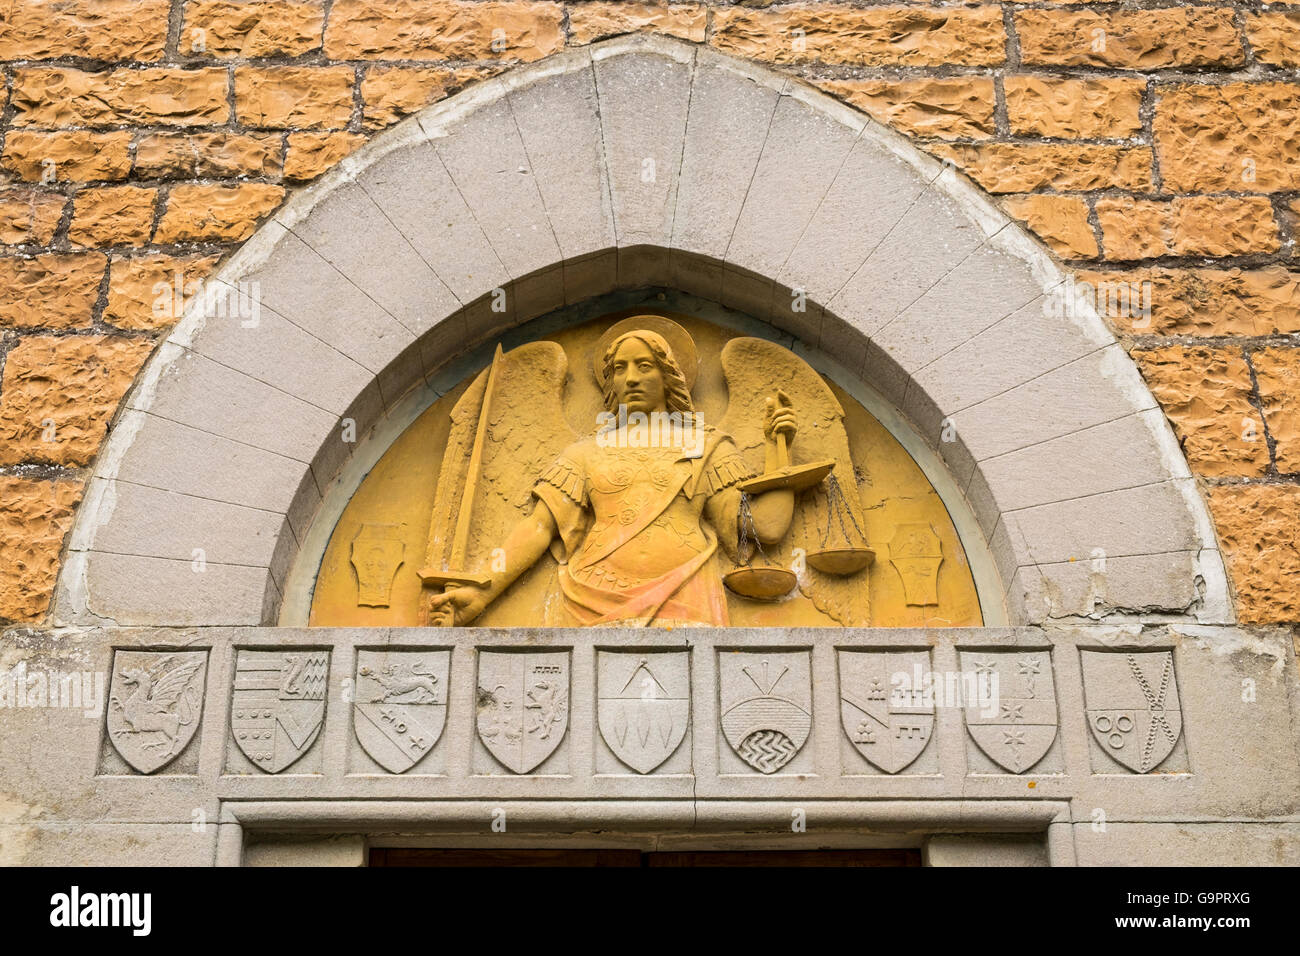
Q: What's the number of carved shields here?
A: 9